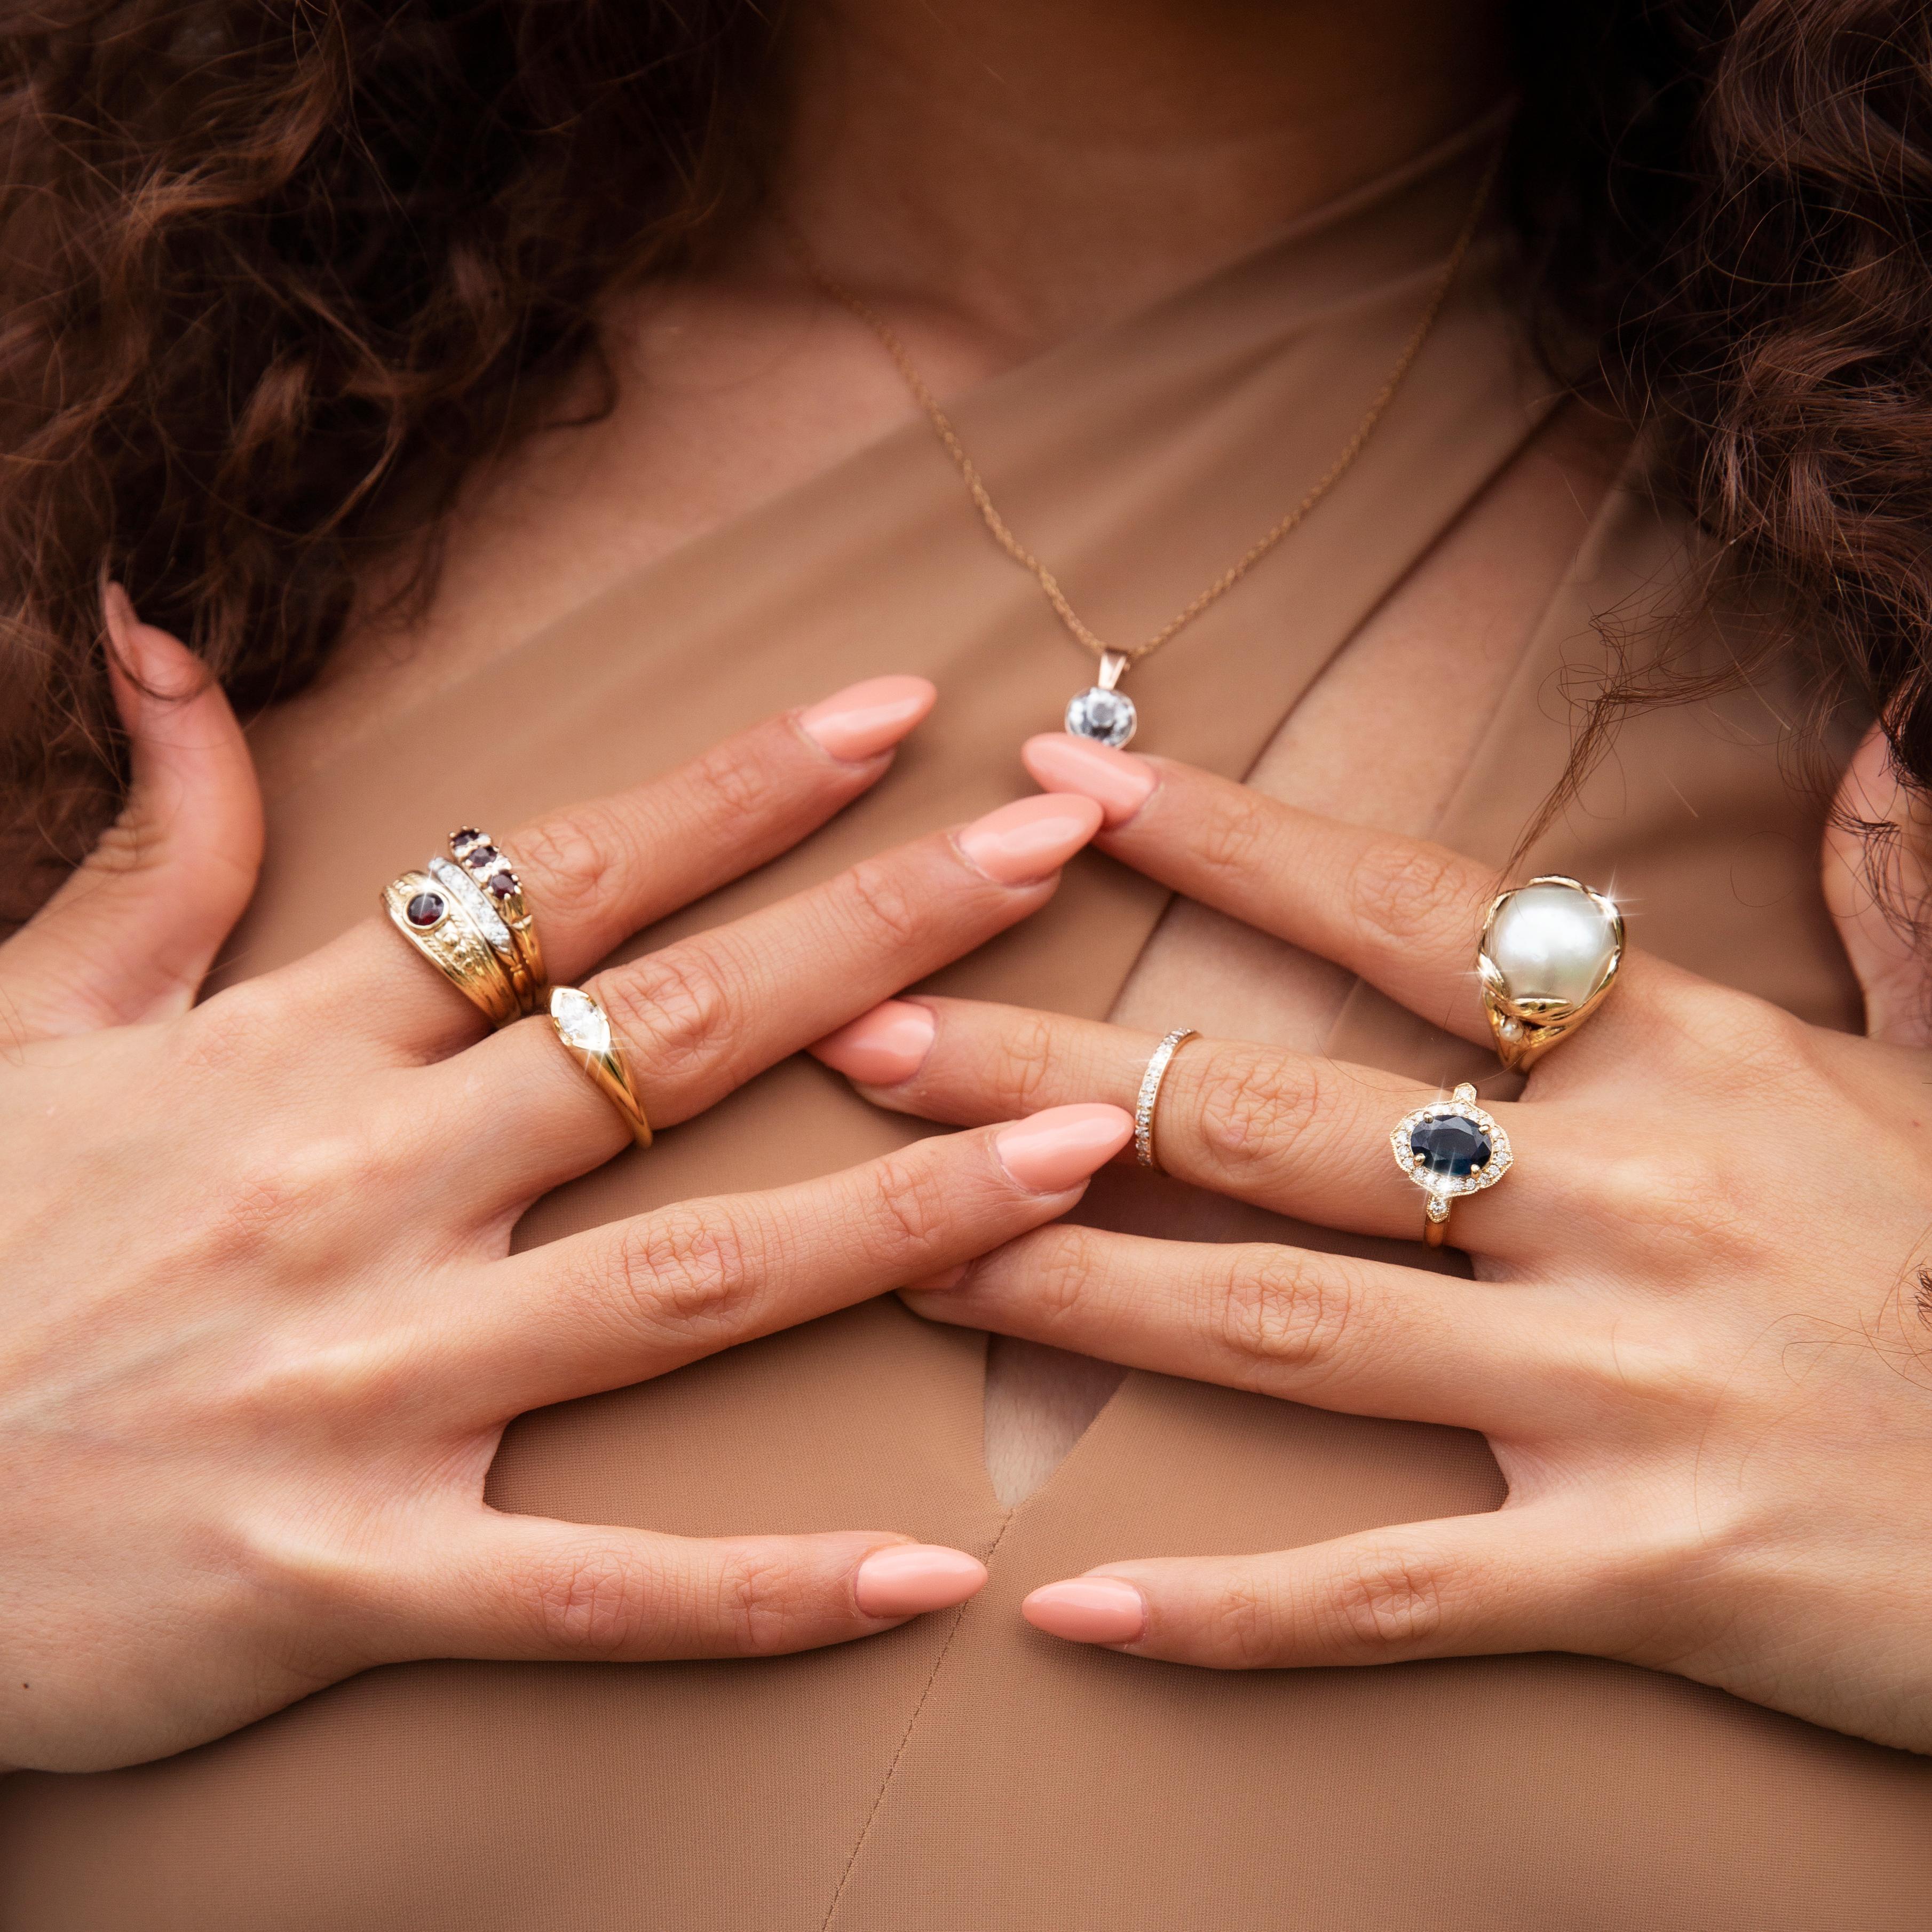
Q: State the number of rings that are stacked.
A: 3